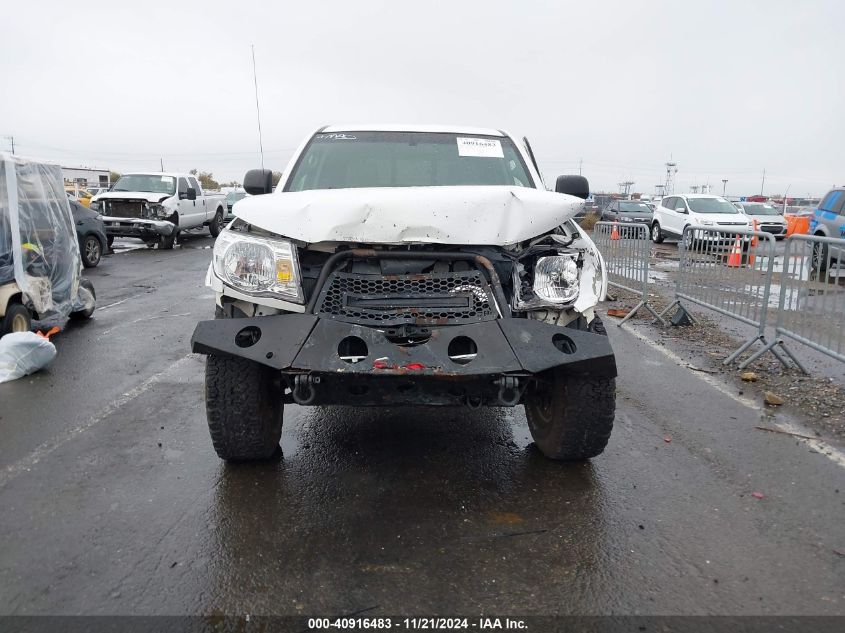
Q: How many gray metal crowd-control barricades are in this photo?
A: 3